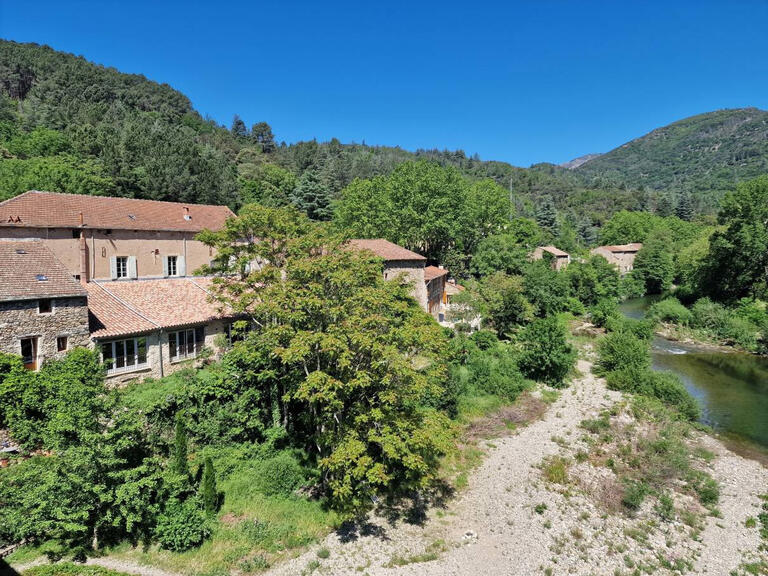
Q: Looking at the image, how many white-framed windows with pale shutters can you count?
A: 2